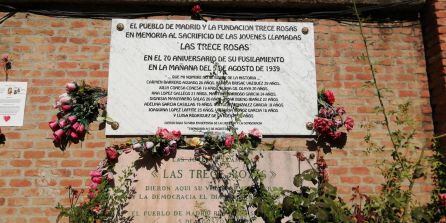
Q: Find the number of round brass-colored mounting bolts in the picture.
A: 4